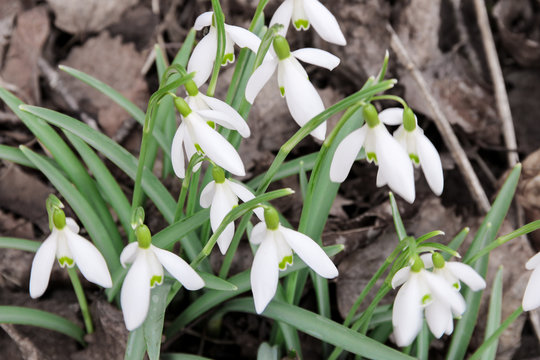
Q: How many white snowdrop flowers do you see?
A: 14